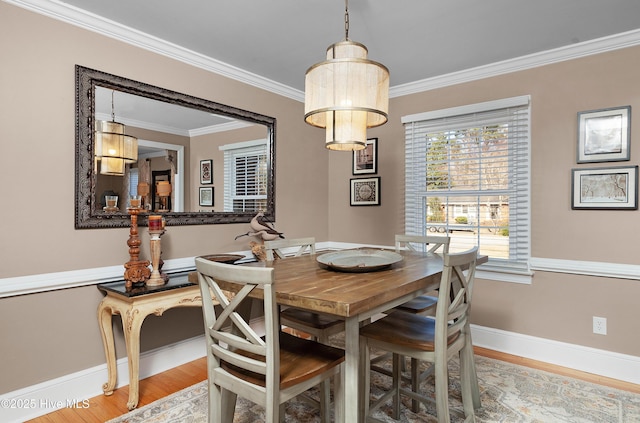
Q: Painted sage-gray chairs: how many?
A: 4